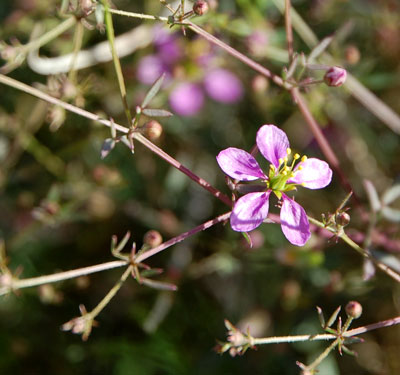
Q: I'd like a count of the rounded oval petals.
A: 5